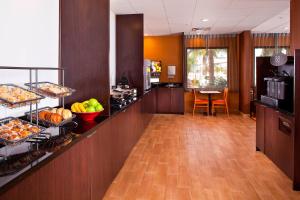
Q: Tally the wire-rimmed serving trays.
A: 4